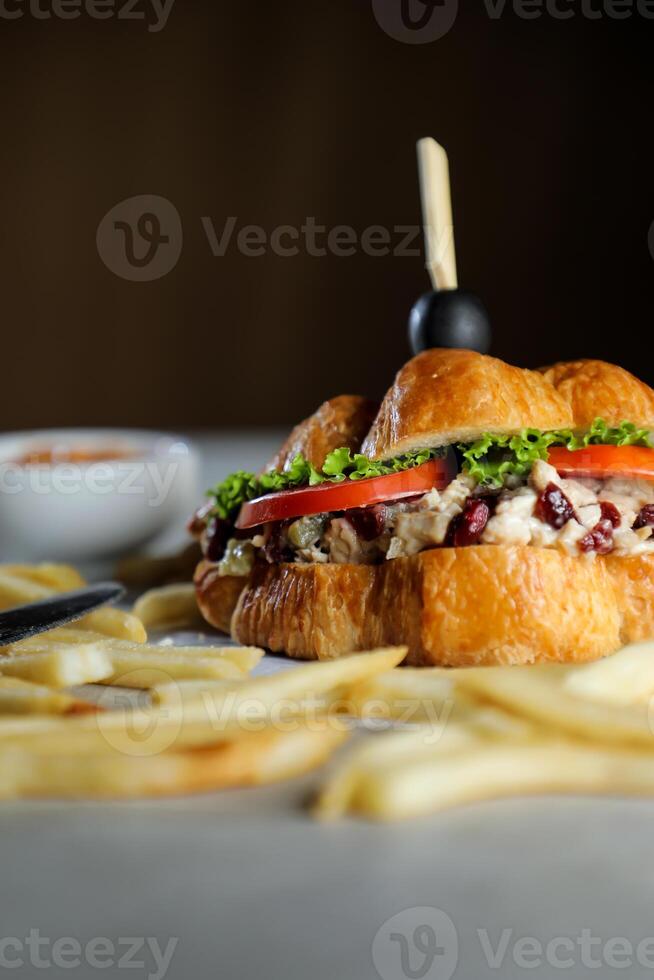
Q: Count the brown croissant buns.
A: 1